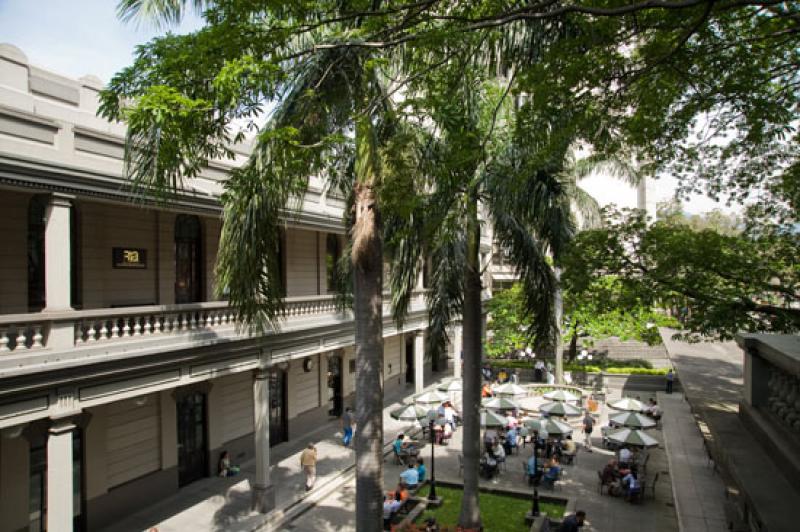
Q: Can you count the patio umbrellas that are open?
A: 12